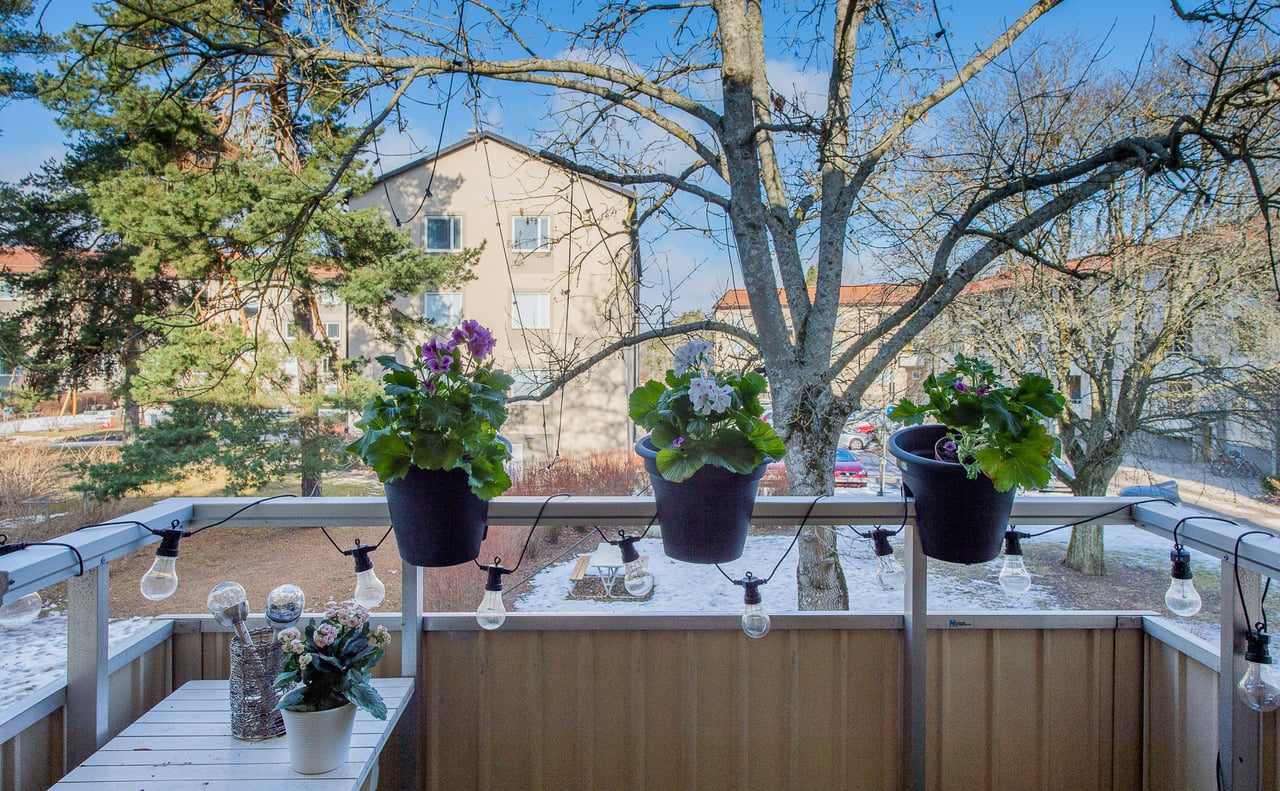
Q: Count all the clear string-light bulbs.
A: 10